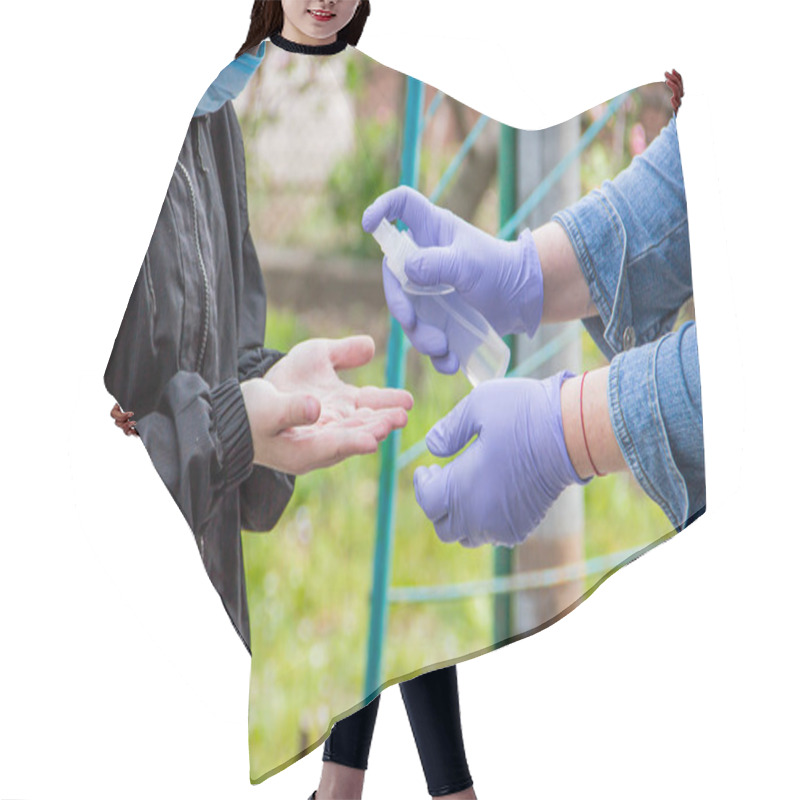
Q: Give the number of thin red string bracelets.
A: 1